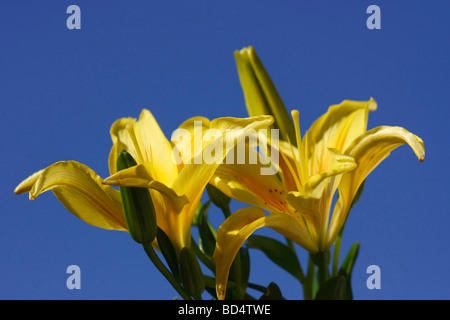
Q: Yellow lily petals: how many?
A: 12